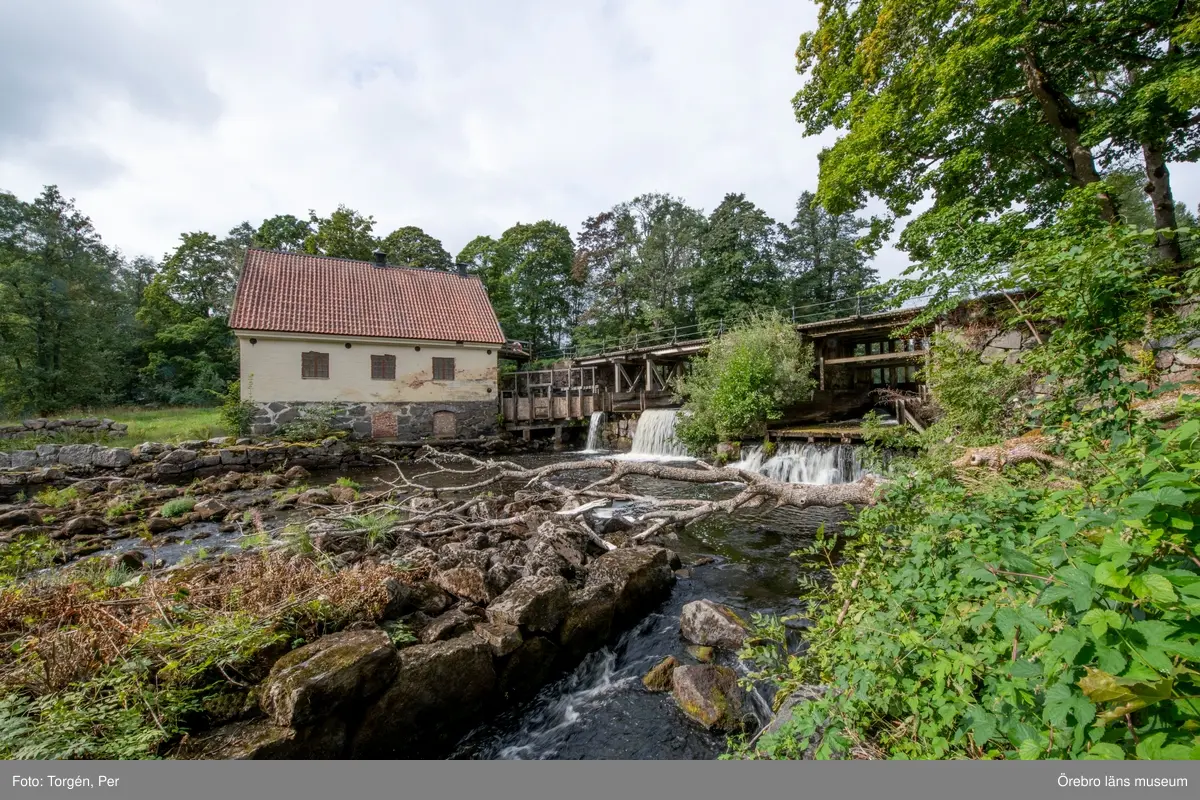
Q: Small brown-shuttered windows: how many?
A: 3